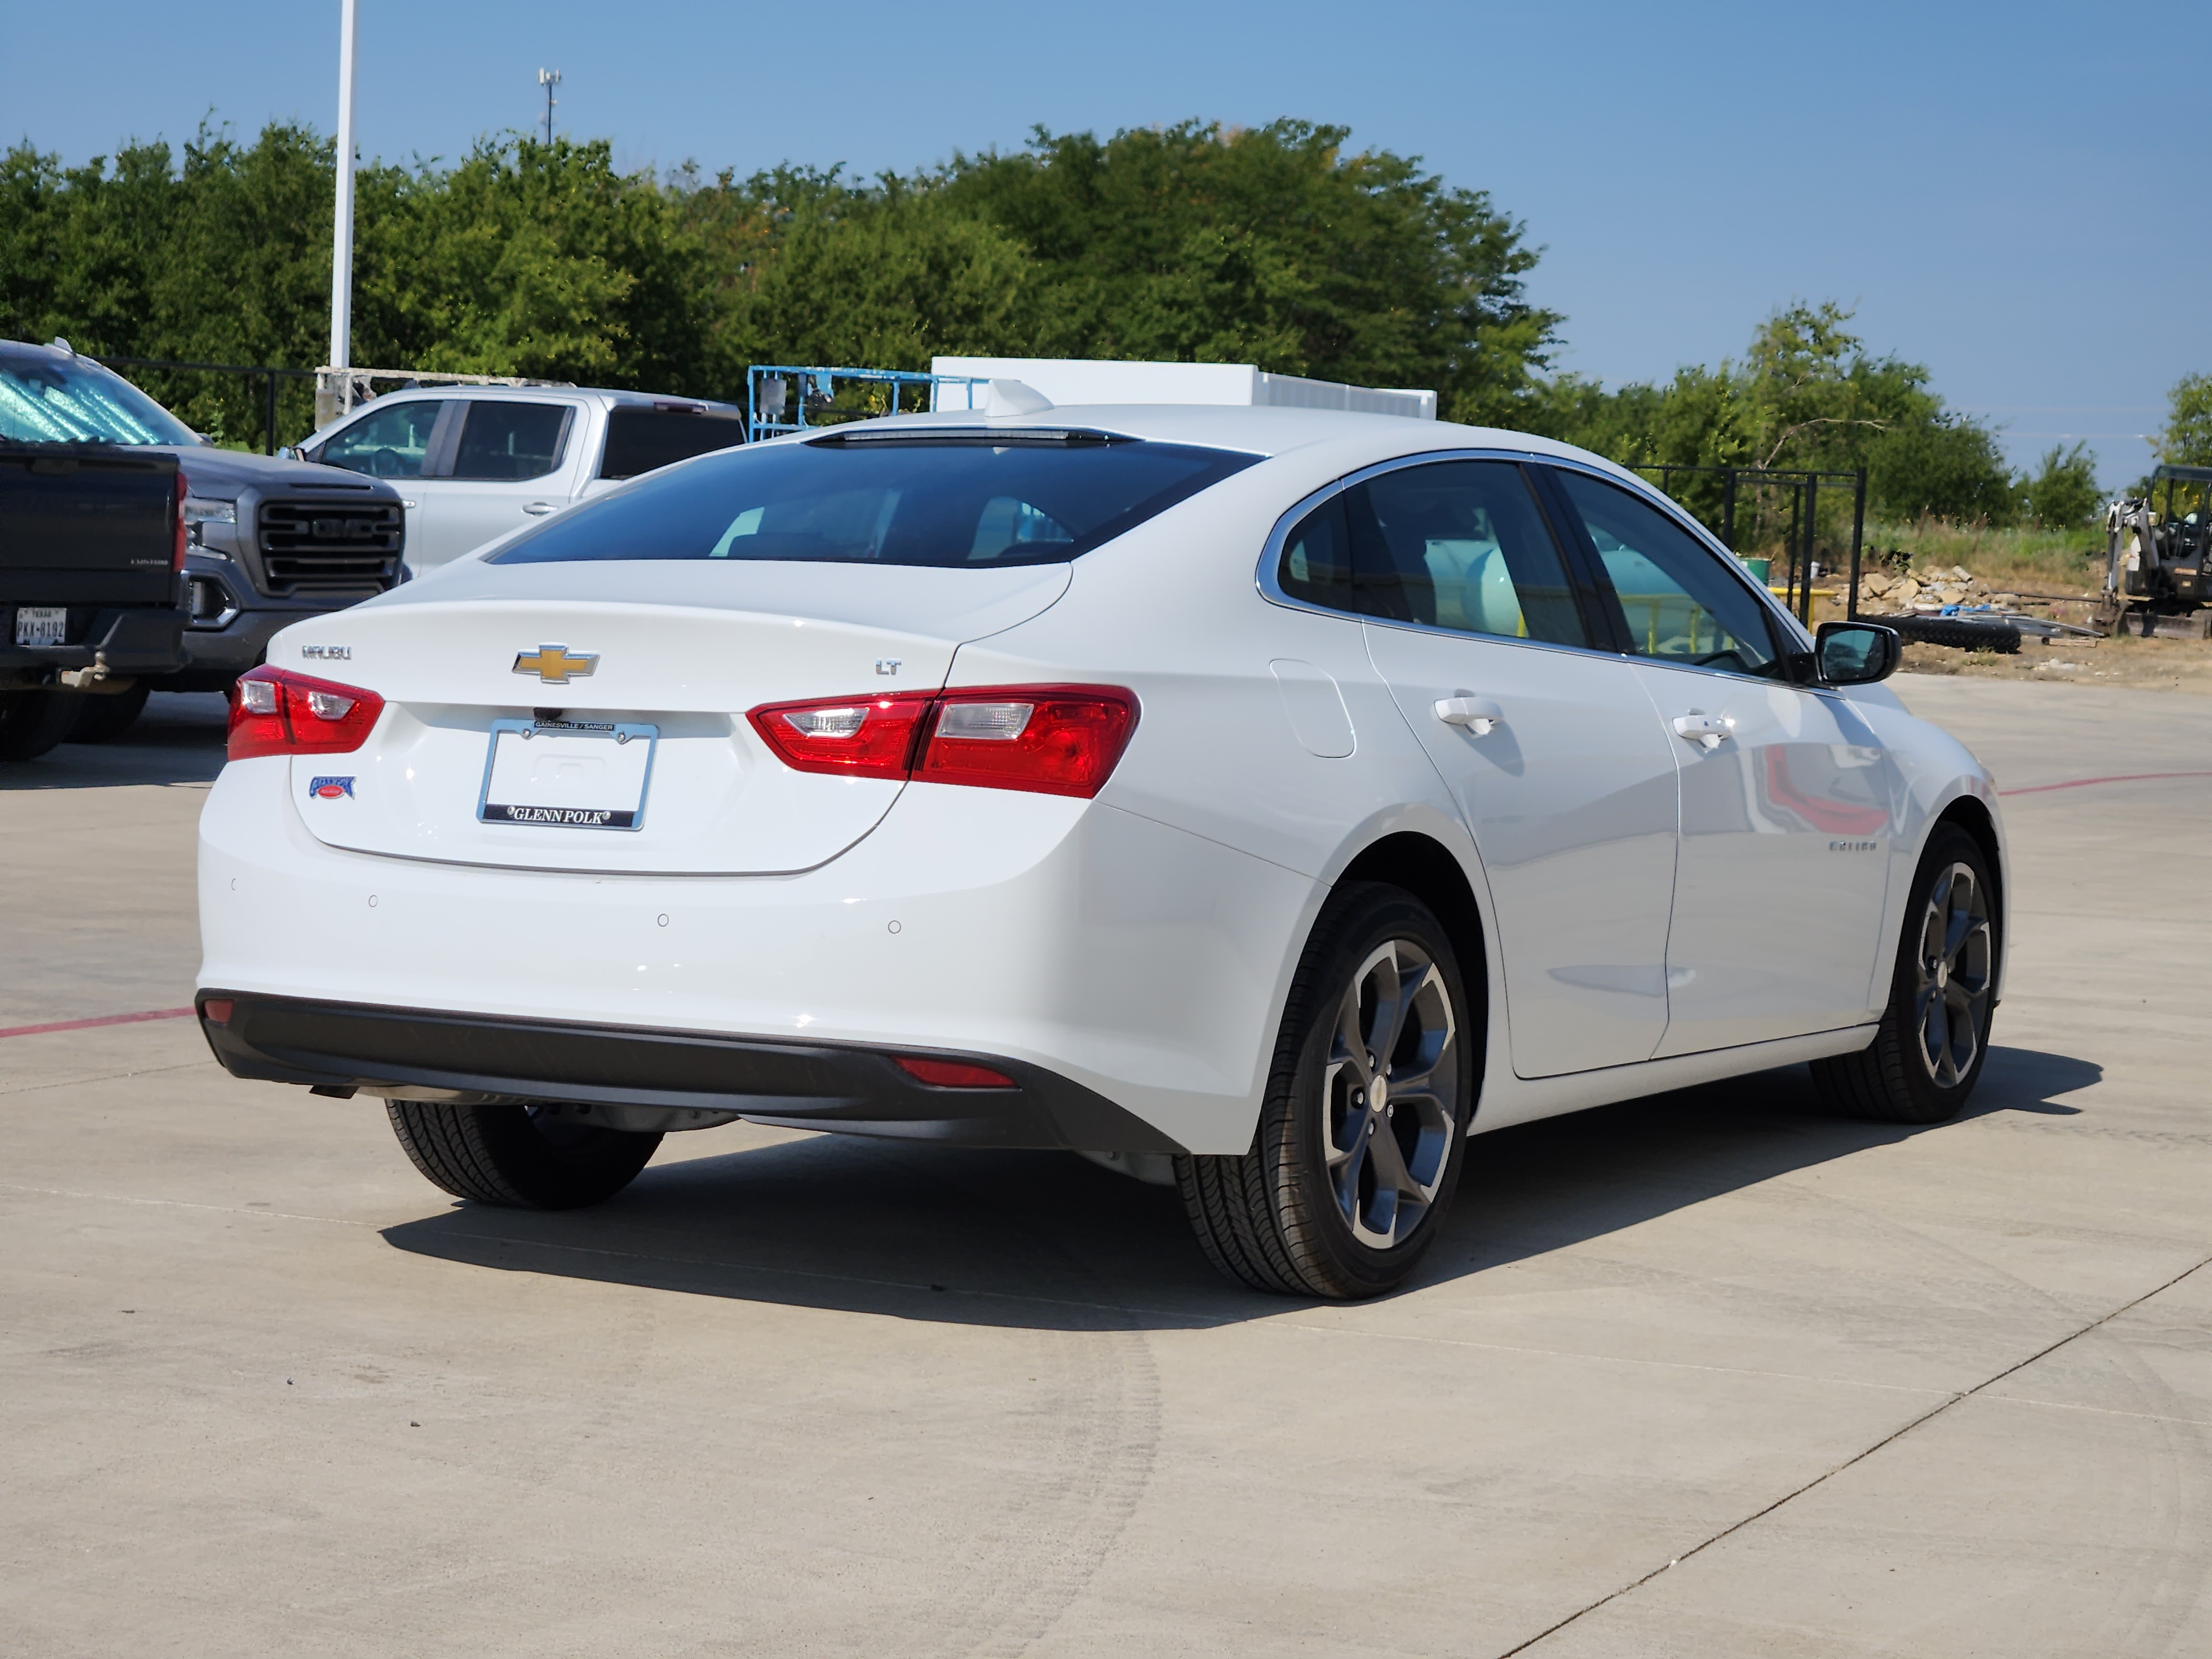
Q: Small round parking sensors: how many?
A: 4